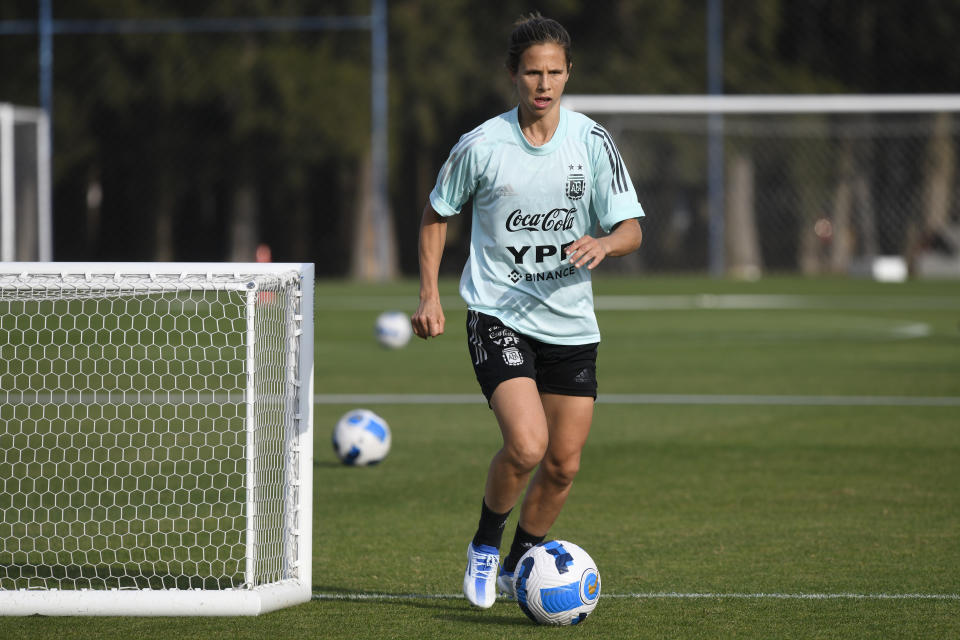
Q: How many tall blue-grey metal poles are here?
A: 3